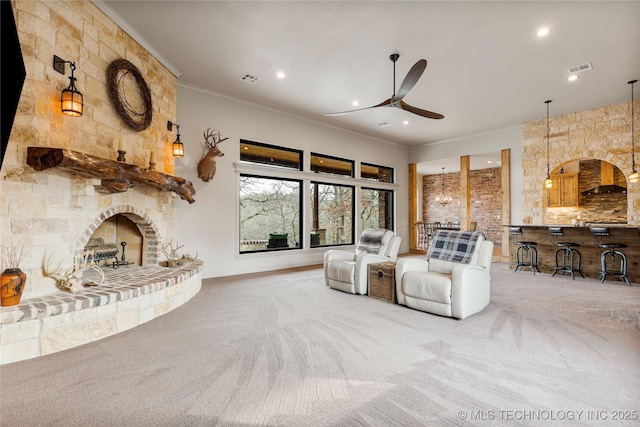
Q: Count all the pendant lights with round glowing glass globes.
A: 2